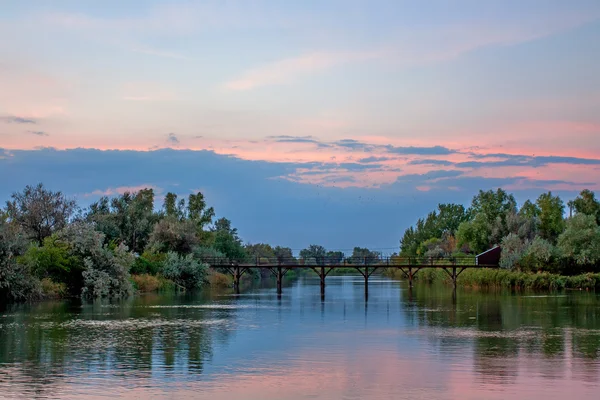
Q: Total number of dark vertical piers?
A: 6